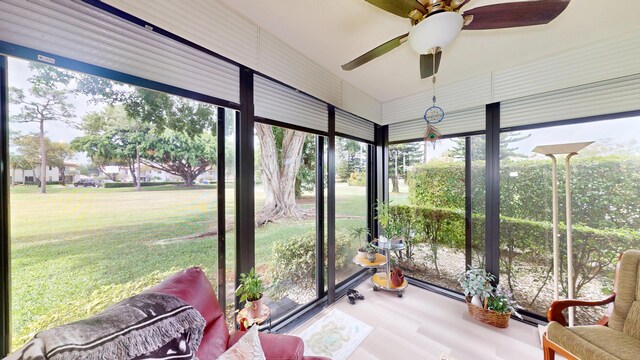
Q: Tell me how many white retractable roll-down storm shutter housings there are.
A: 5